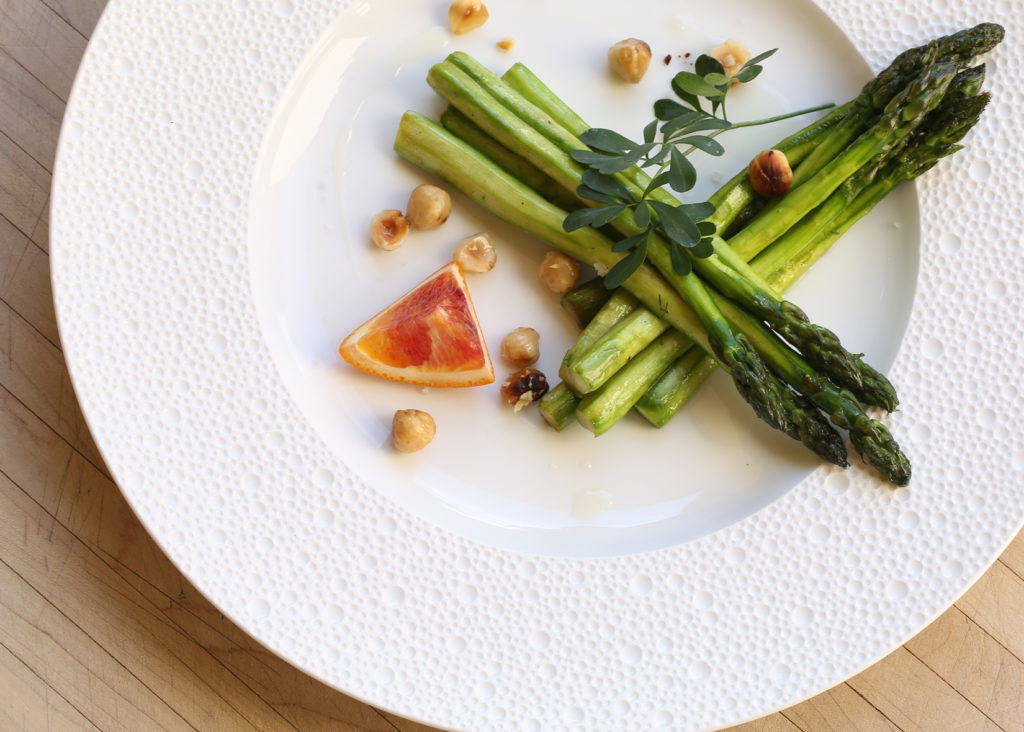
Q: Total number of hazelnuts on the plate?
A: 11